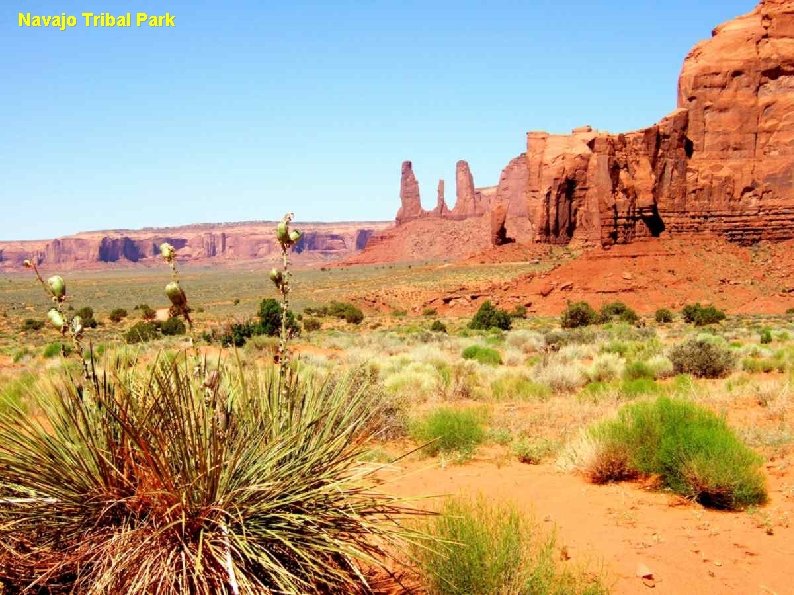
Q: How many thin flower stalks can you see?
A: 3